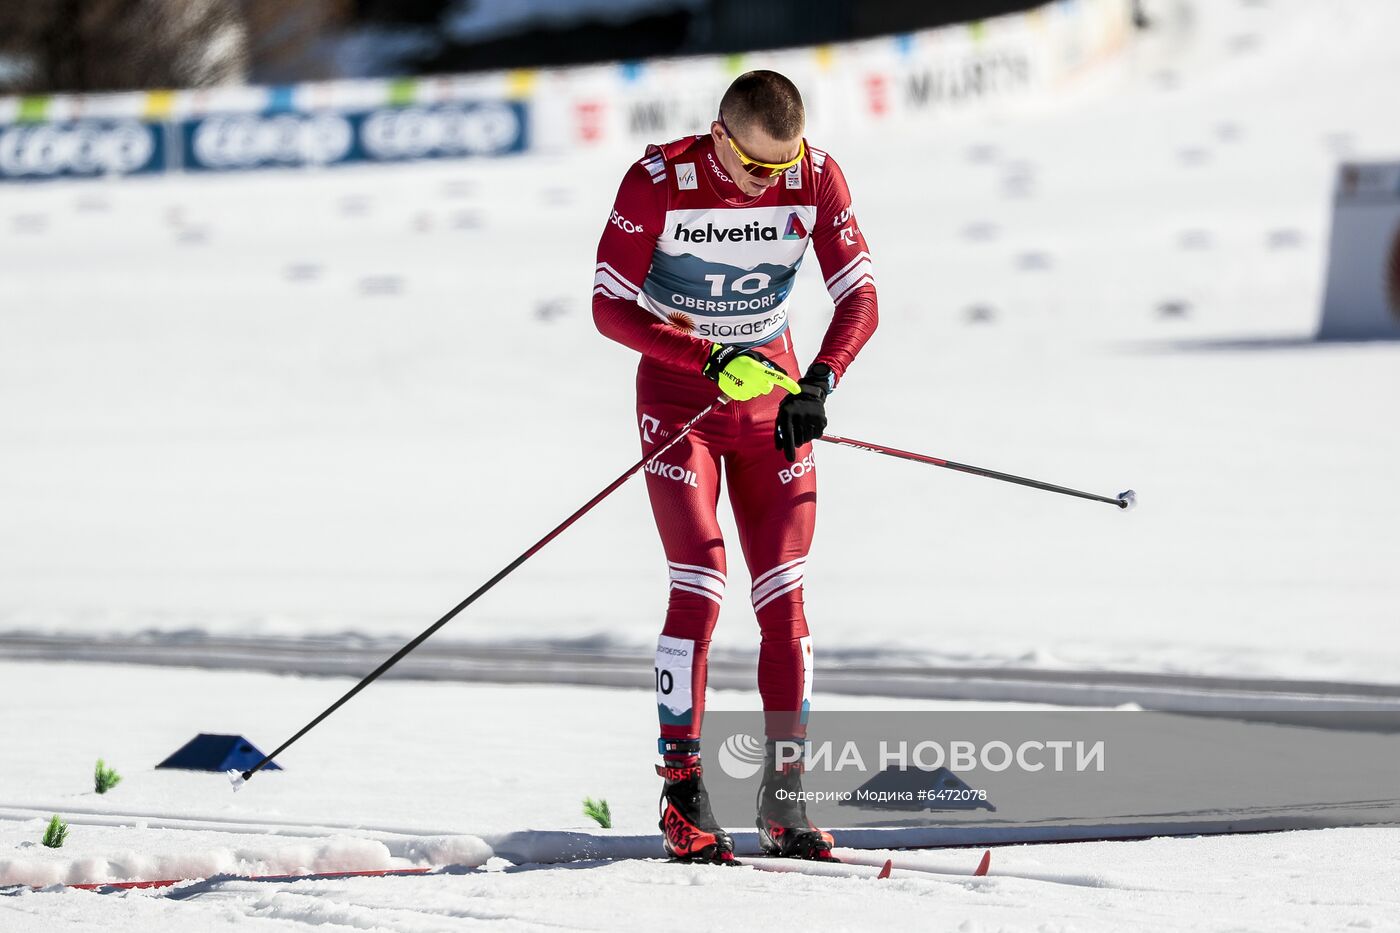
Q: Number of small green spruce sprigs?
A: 3